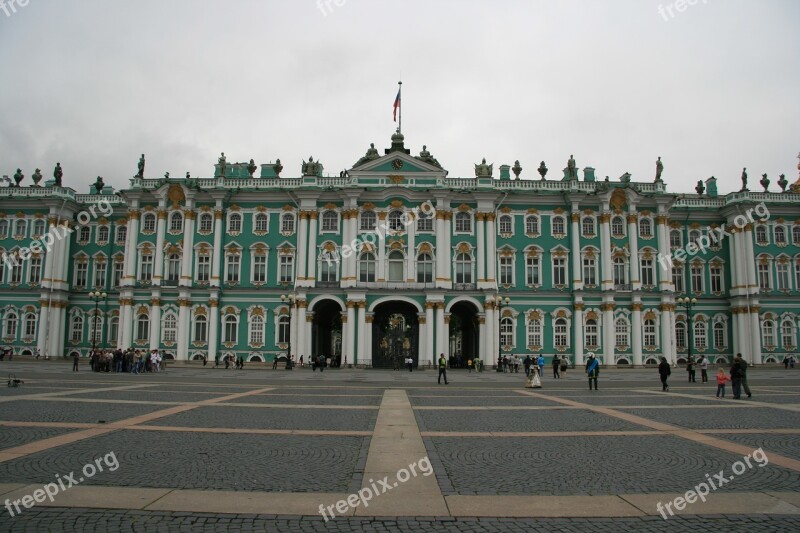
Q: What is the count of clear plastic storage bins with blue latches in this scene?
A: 0